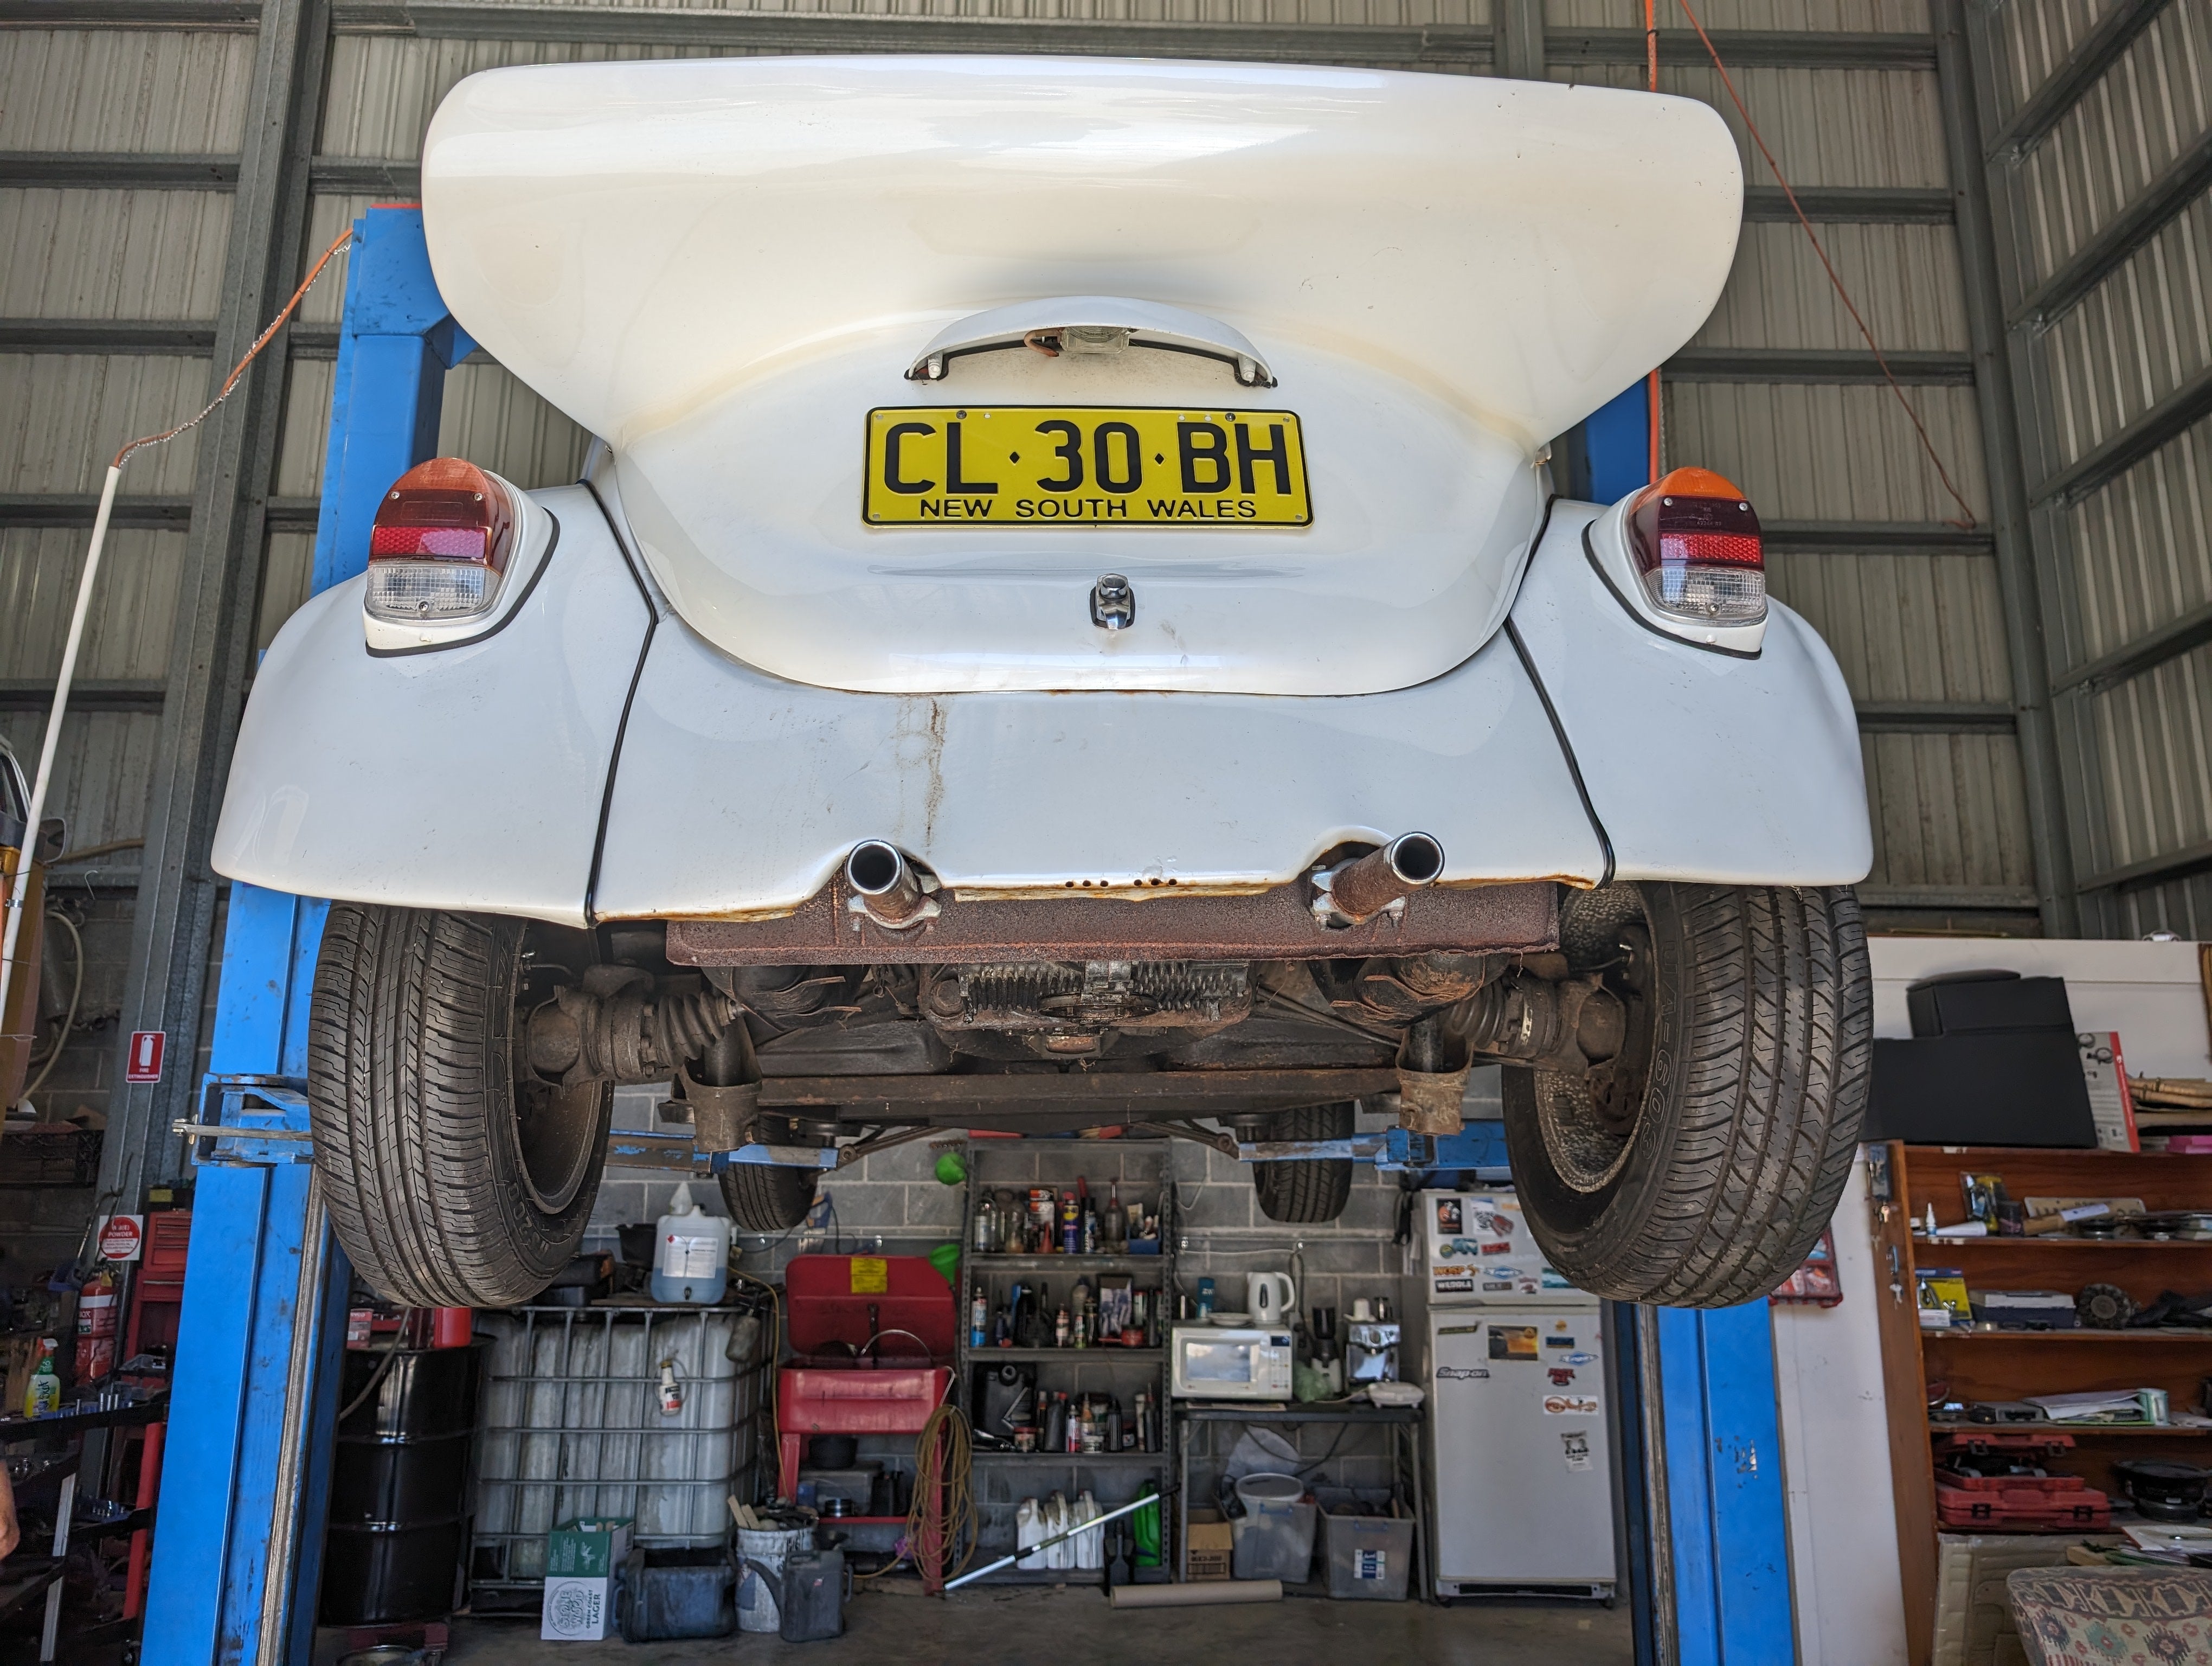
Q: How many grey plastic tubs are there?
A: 2